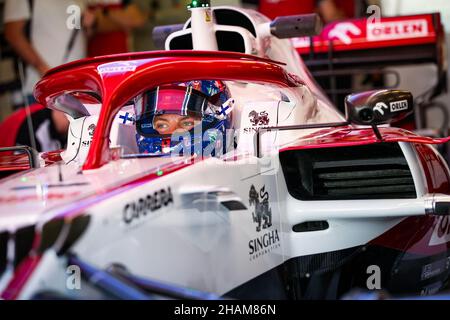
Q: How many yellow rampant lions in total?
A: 0